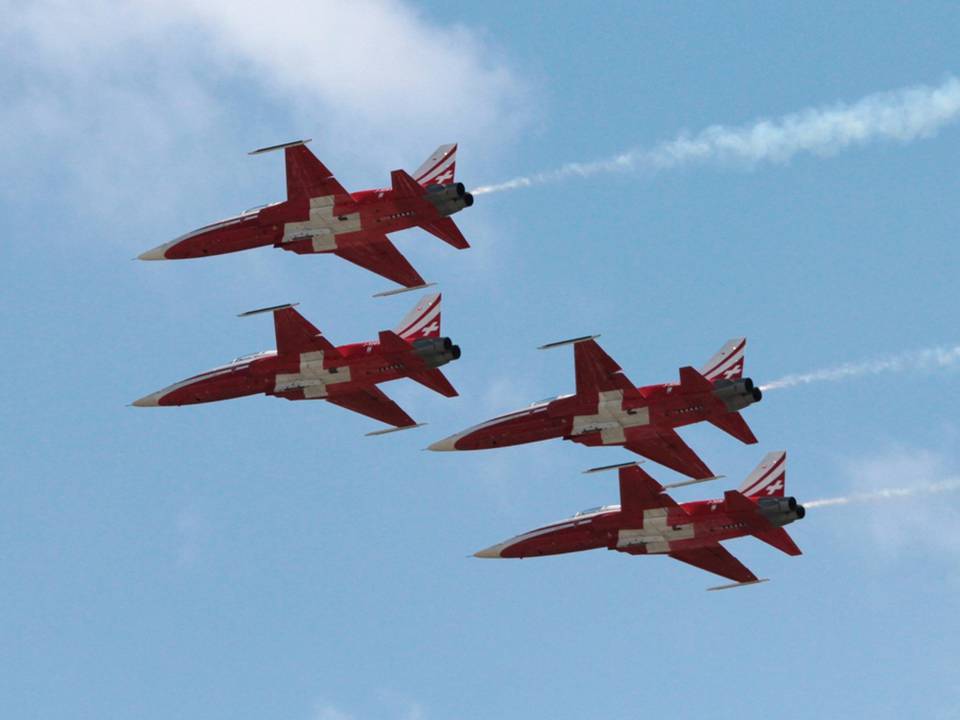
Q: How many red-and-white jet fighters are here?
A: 4